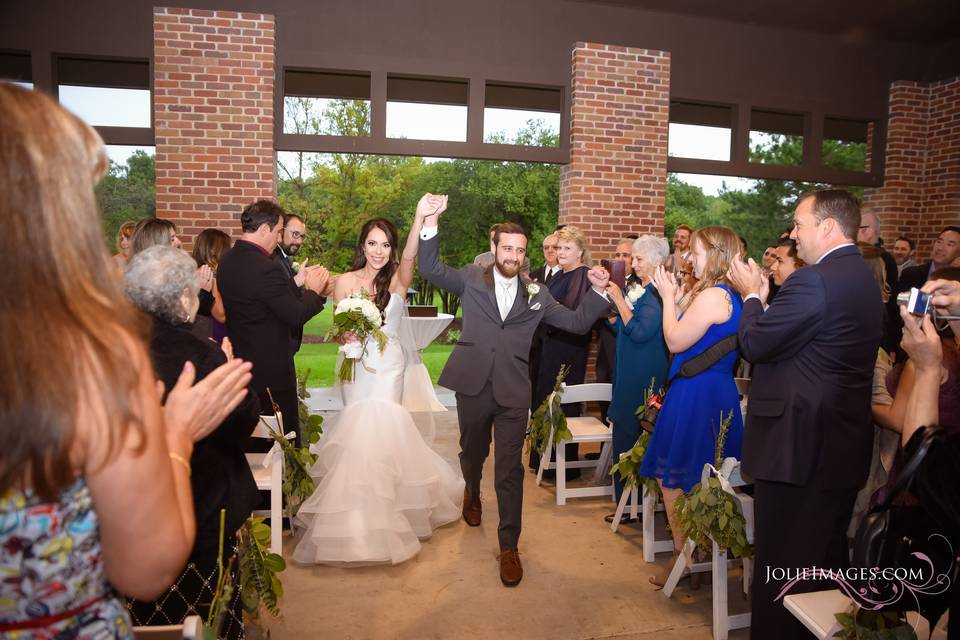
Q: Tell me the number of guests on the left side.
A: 7